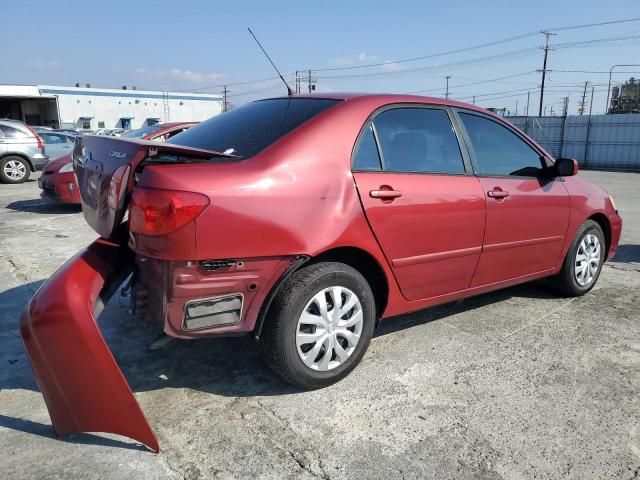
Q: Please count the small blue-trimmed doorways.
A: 3